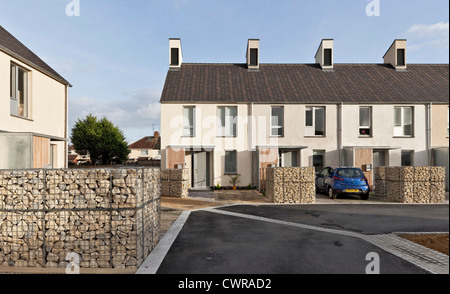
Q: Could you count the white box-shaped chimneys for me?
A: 4